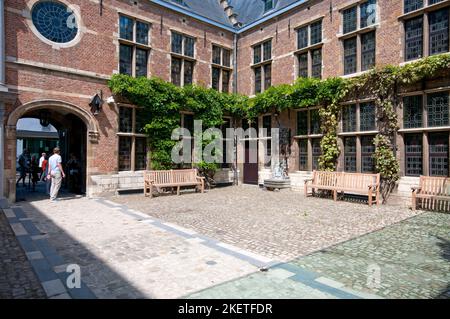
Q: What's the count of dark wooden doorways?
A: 1